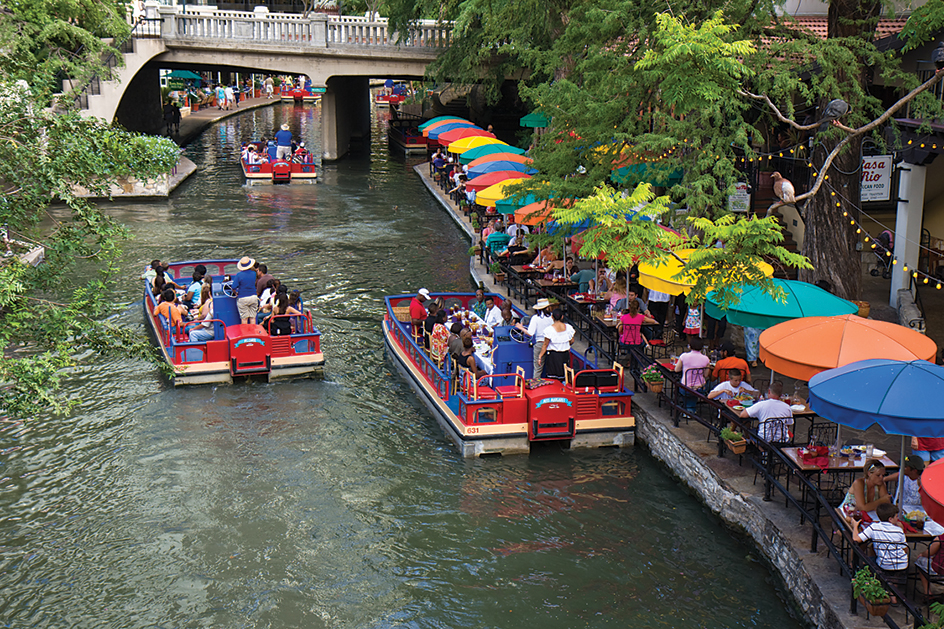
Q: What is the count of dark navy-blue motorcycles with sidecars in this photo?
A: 0